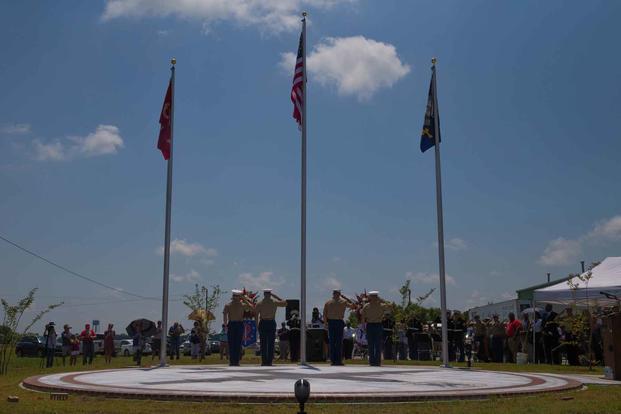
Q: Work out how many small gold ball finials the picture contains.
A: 3